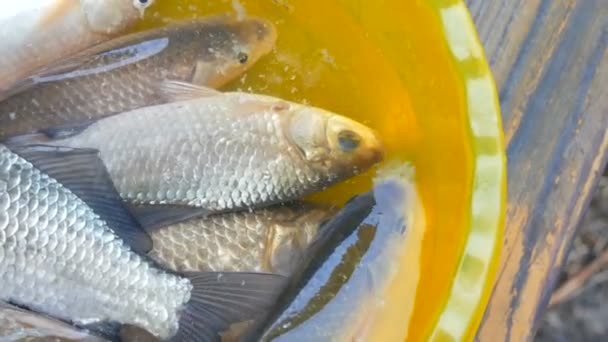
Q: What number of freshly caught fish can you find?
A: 7